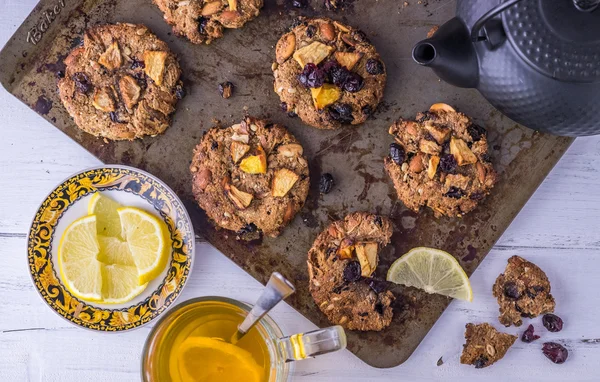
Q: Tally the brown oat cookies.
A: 6